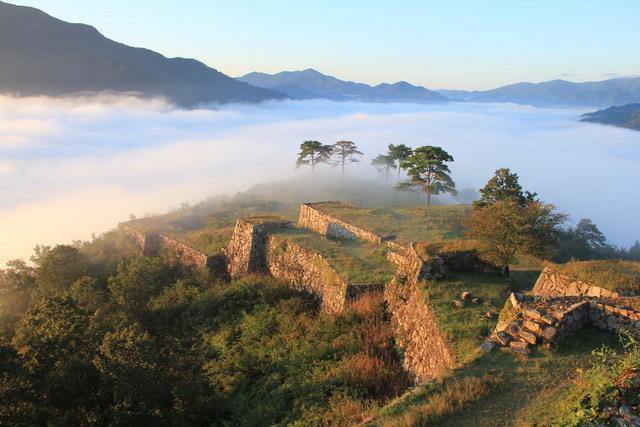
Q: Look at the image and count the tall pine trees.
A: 5